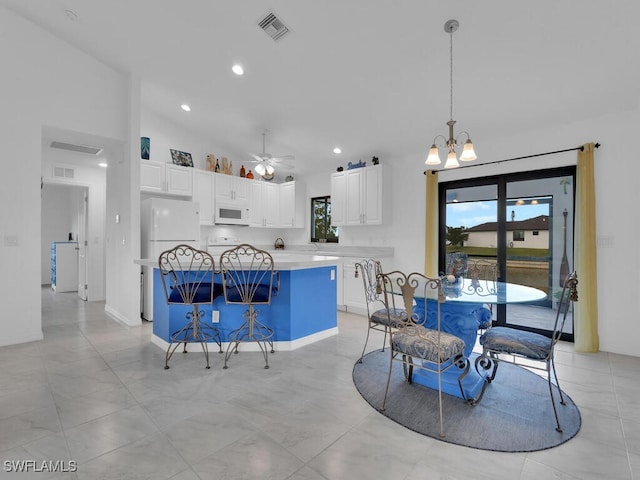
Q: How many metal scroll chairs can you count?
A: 6